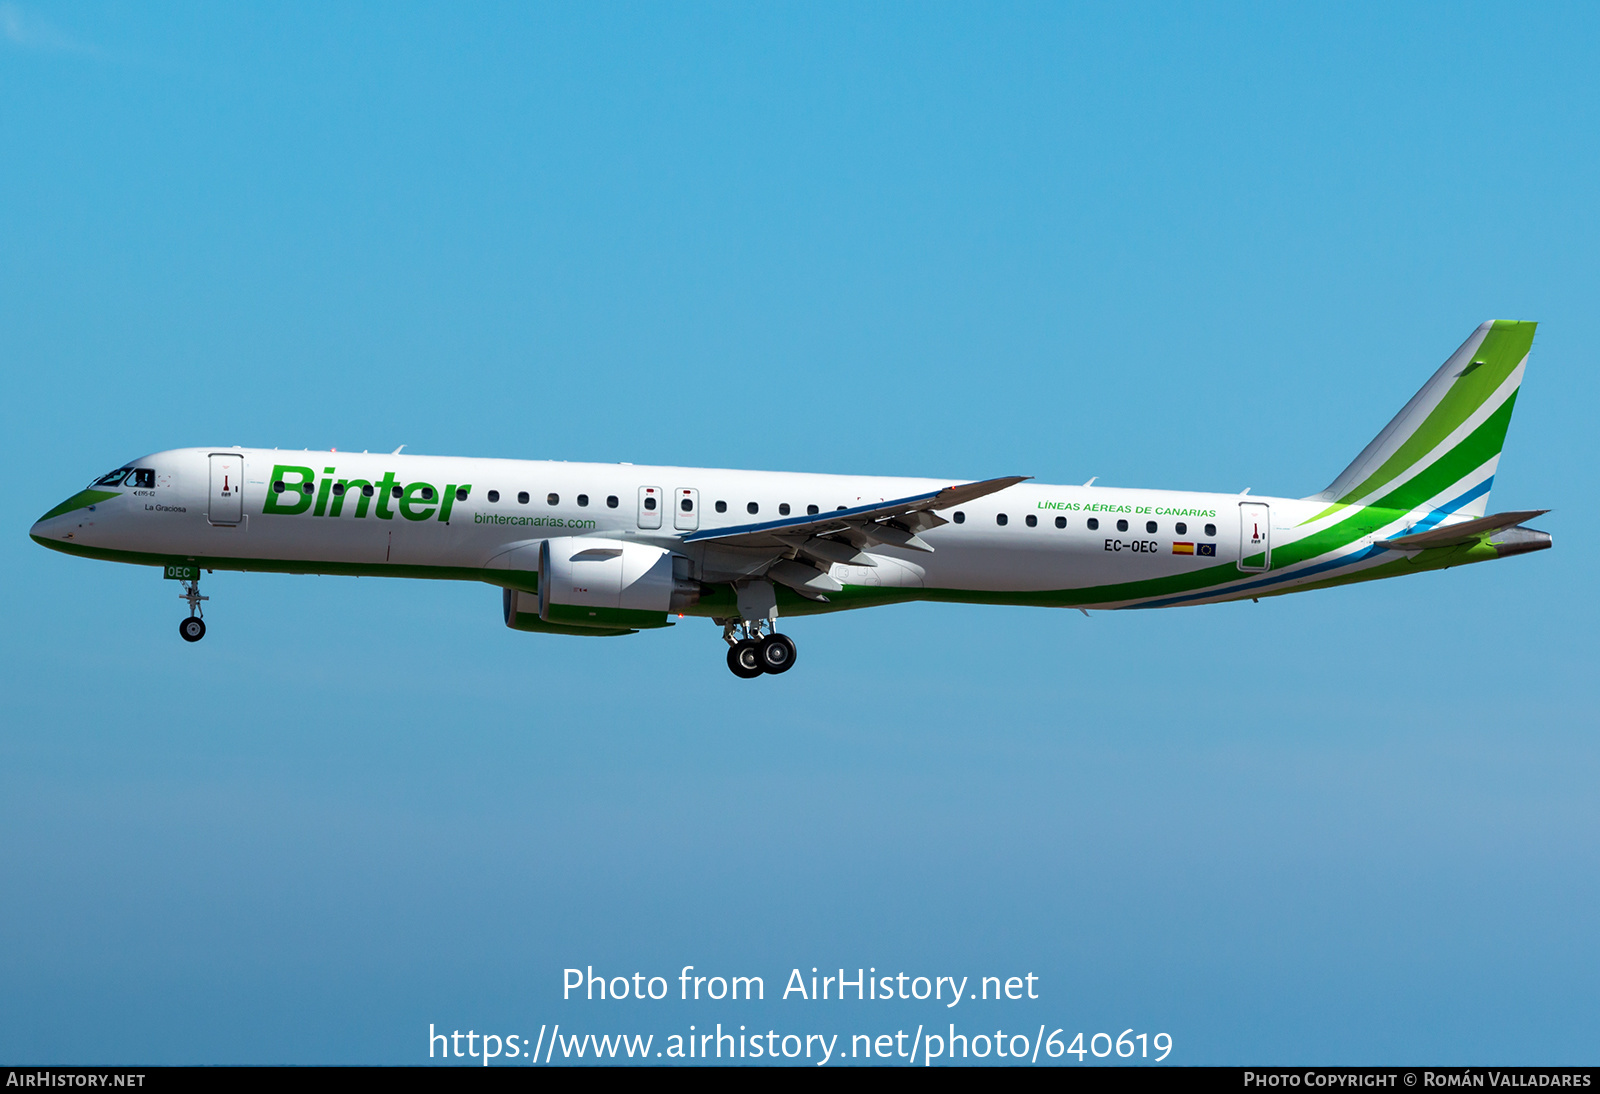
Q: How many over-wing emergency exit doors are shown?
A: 2